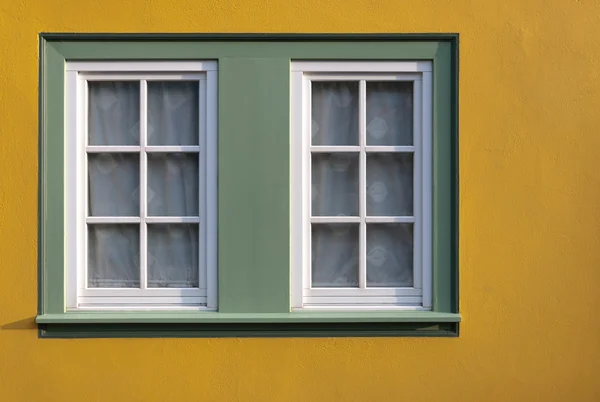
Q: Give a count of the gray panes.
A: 12